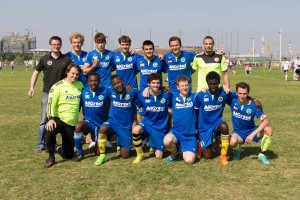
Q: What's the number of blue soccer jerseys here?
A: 11